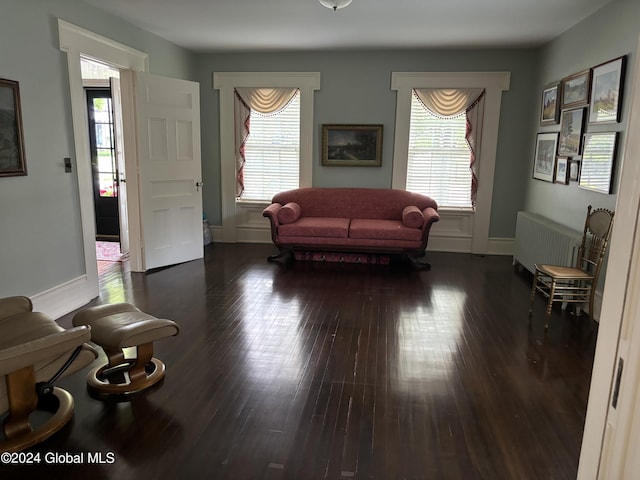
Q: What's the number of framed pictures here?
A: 10